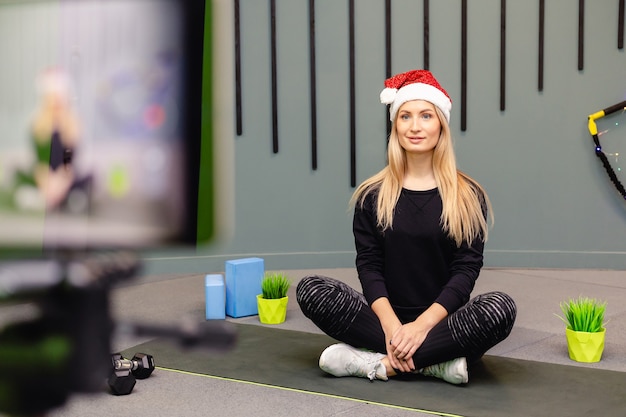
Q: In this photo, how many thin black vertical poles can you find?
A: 11